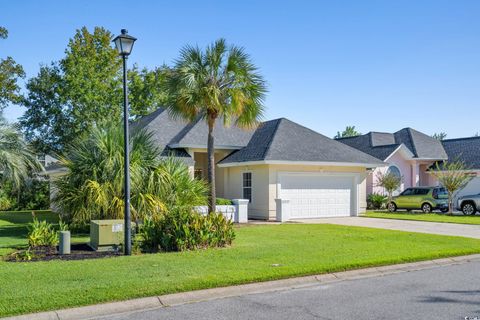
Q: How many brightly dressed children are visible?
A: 0